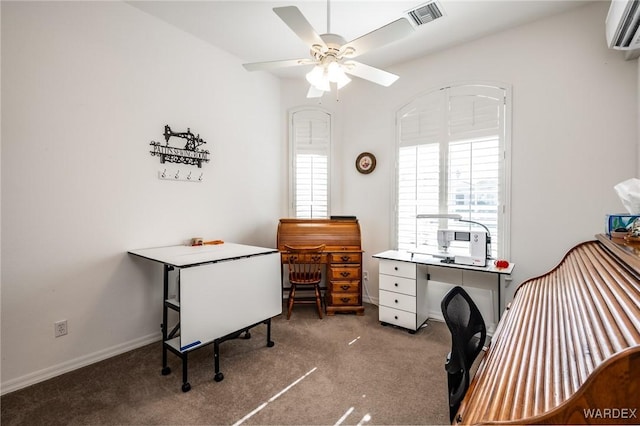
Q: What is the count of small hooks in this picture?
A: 4